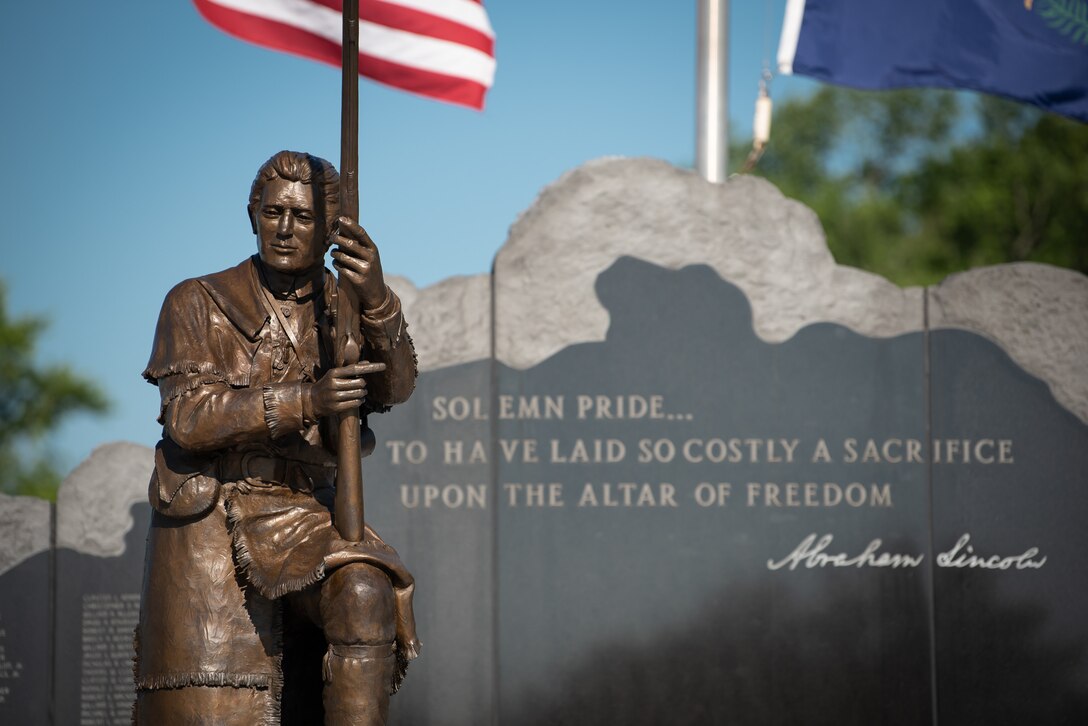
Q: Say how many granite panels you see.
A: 5